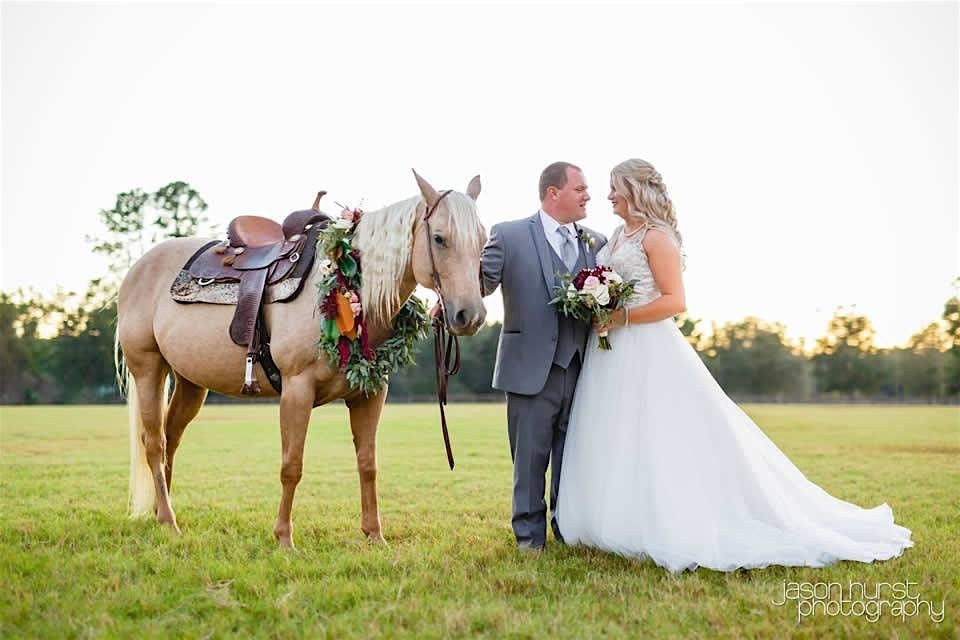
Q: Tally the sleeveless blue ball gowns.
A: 0